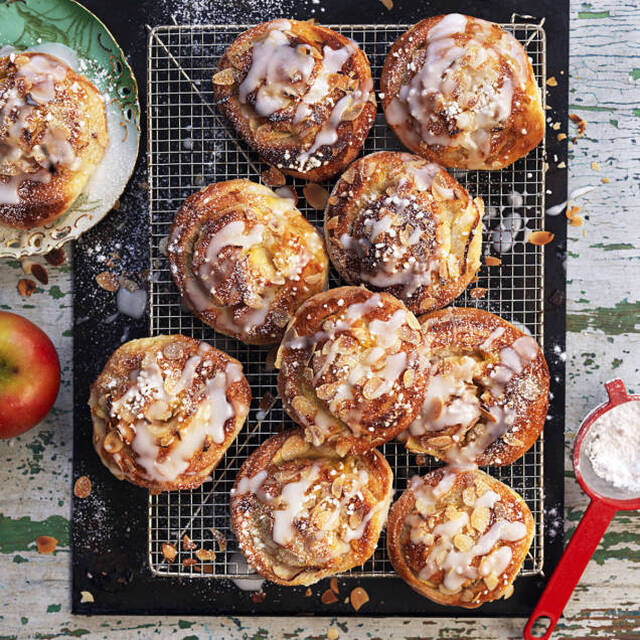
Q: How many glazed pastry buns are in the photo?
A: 10